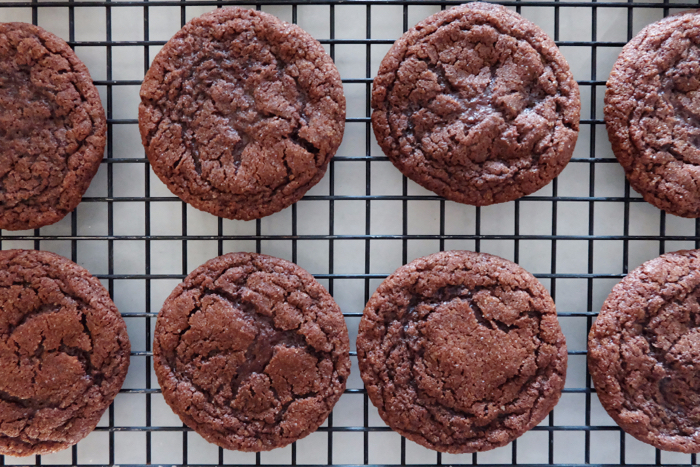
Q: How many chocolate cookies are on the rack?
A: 8